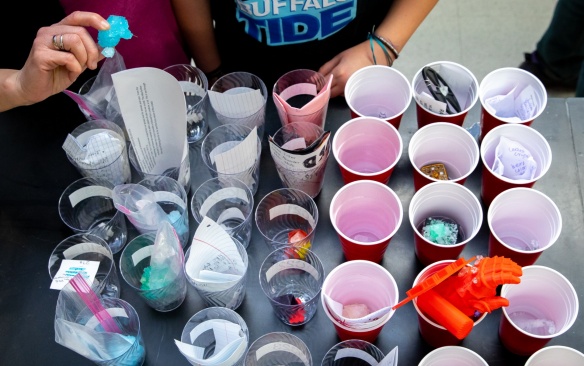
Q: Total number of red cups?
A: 14